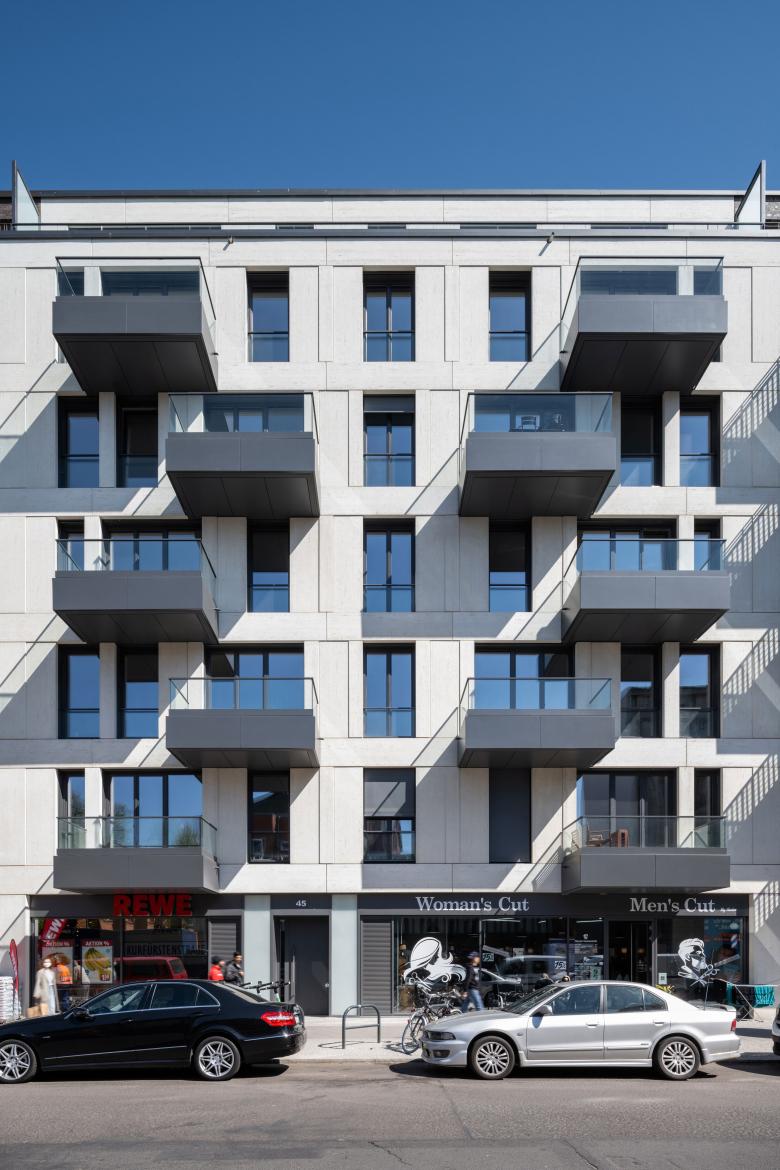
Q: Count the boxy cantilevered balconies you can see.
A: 10